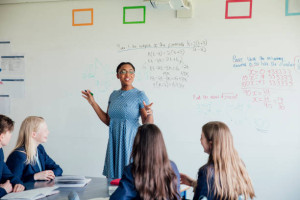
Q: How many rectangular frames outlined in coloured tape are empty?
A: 4